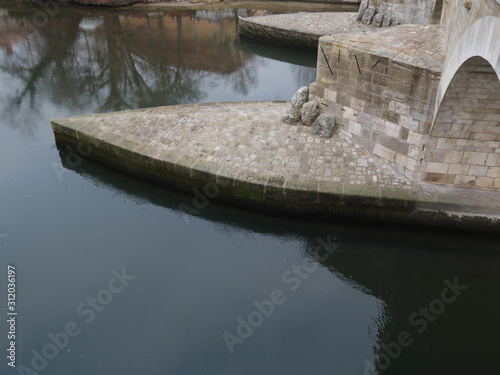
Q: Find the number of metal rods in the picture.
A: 4